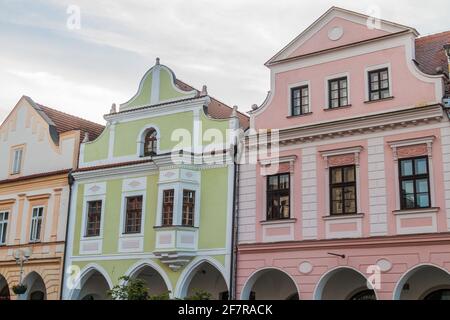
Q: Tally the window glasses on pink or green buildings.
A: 11